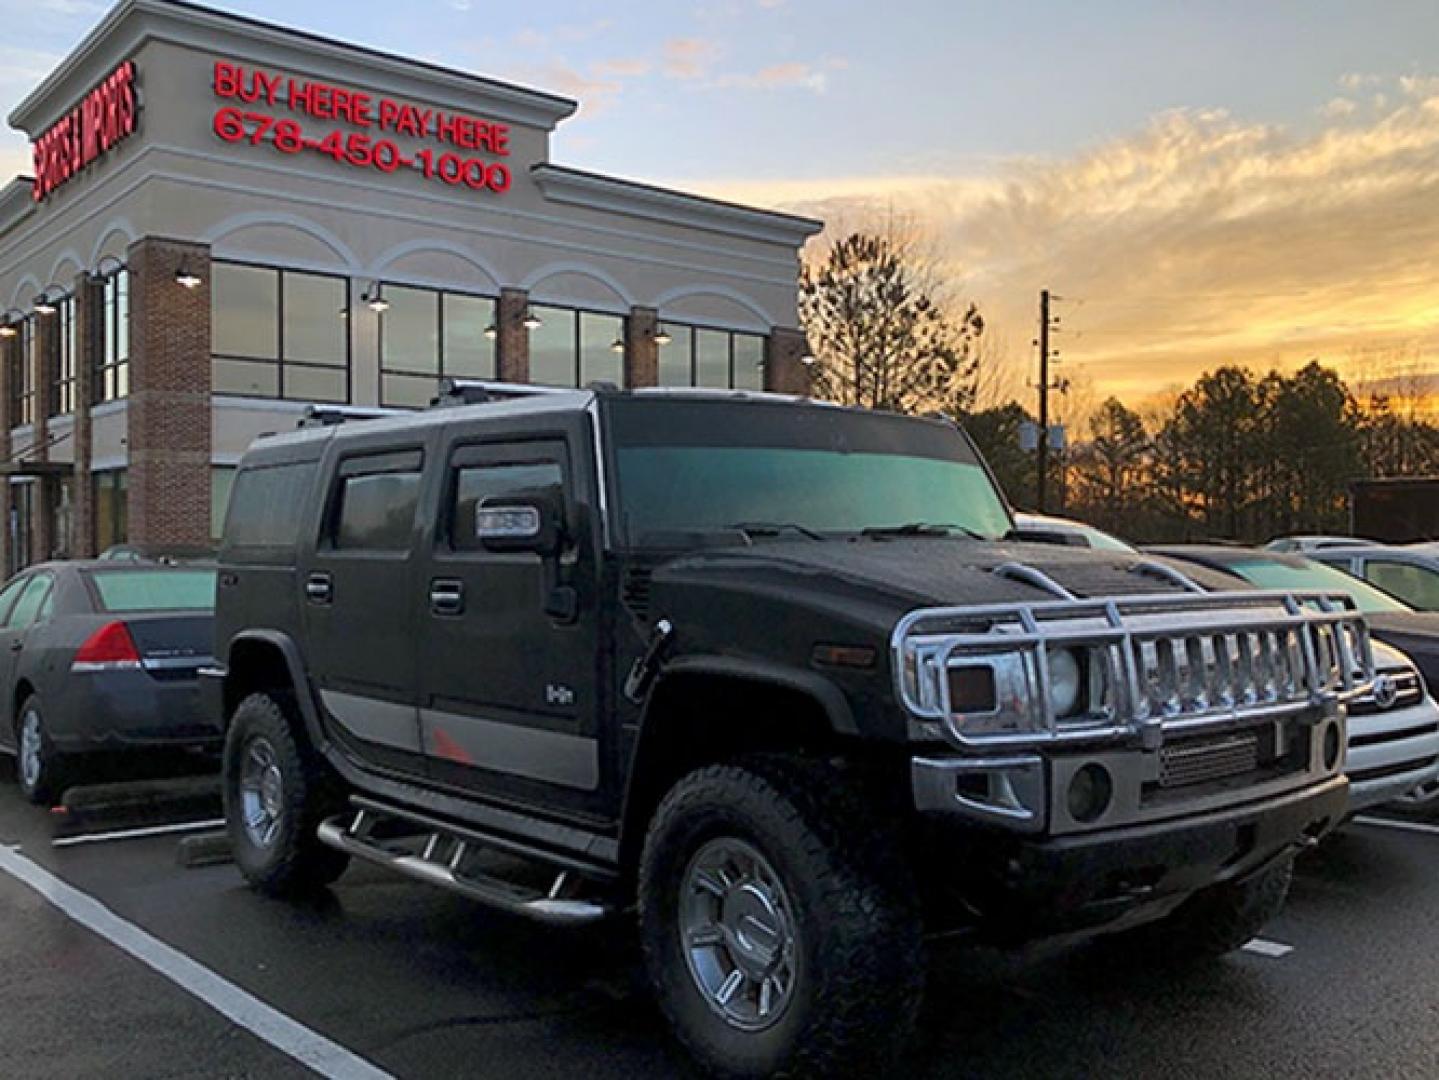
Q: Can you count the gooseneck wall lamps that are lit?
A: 7